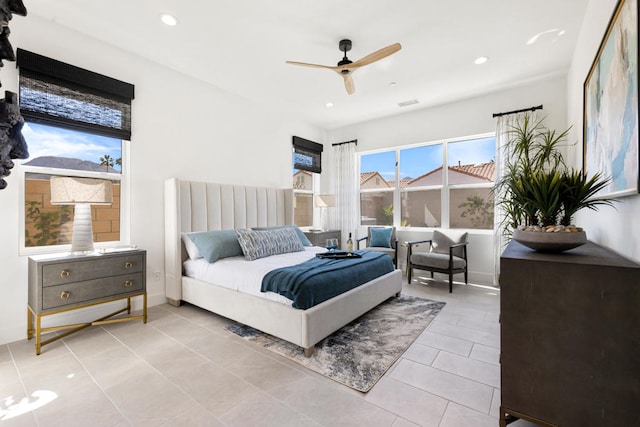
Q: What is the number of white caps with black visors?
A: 0